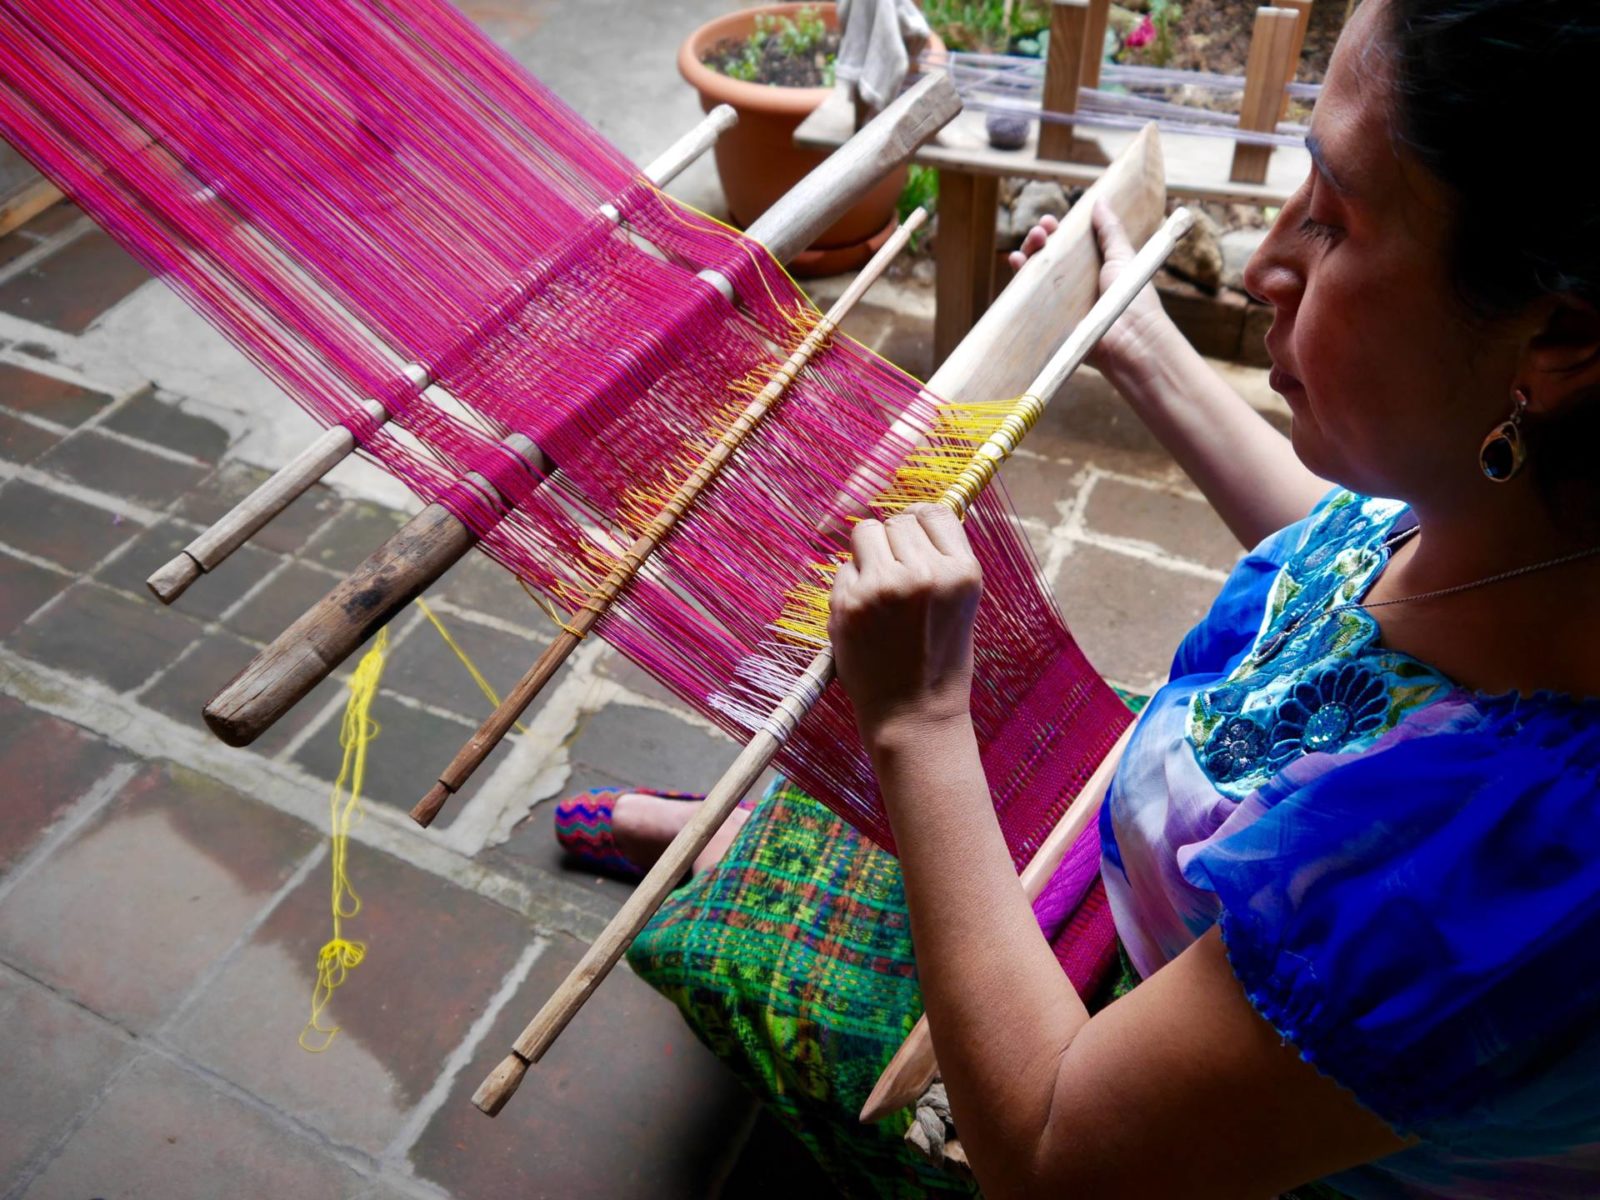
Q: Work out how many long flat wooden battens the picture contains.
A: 2